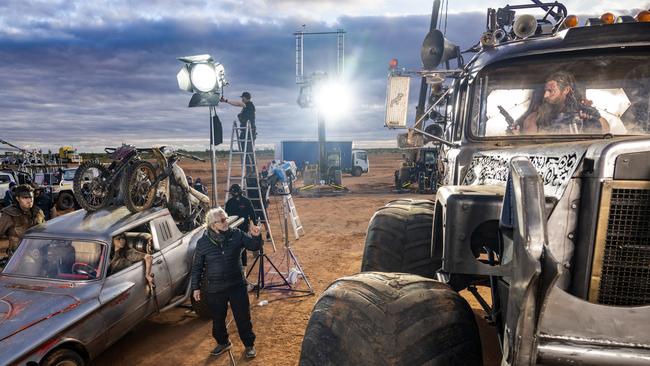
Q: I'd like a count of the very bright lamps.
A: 2